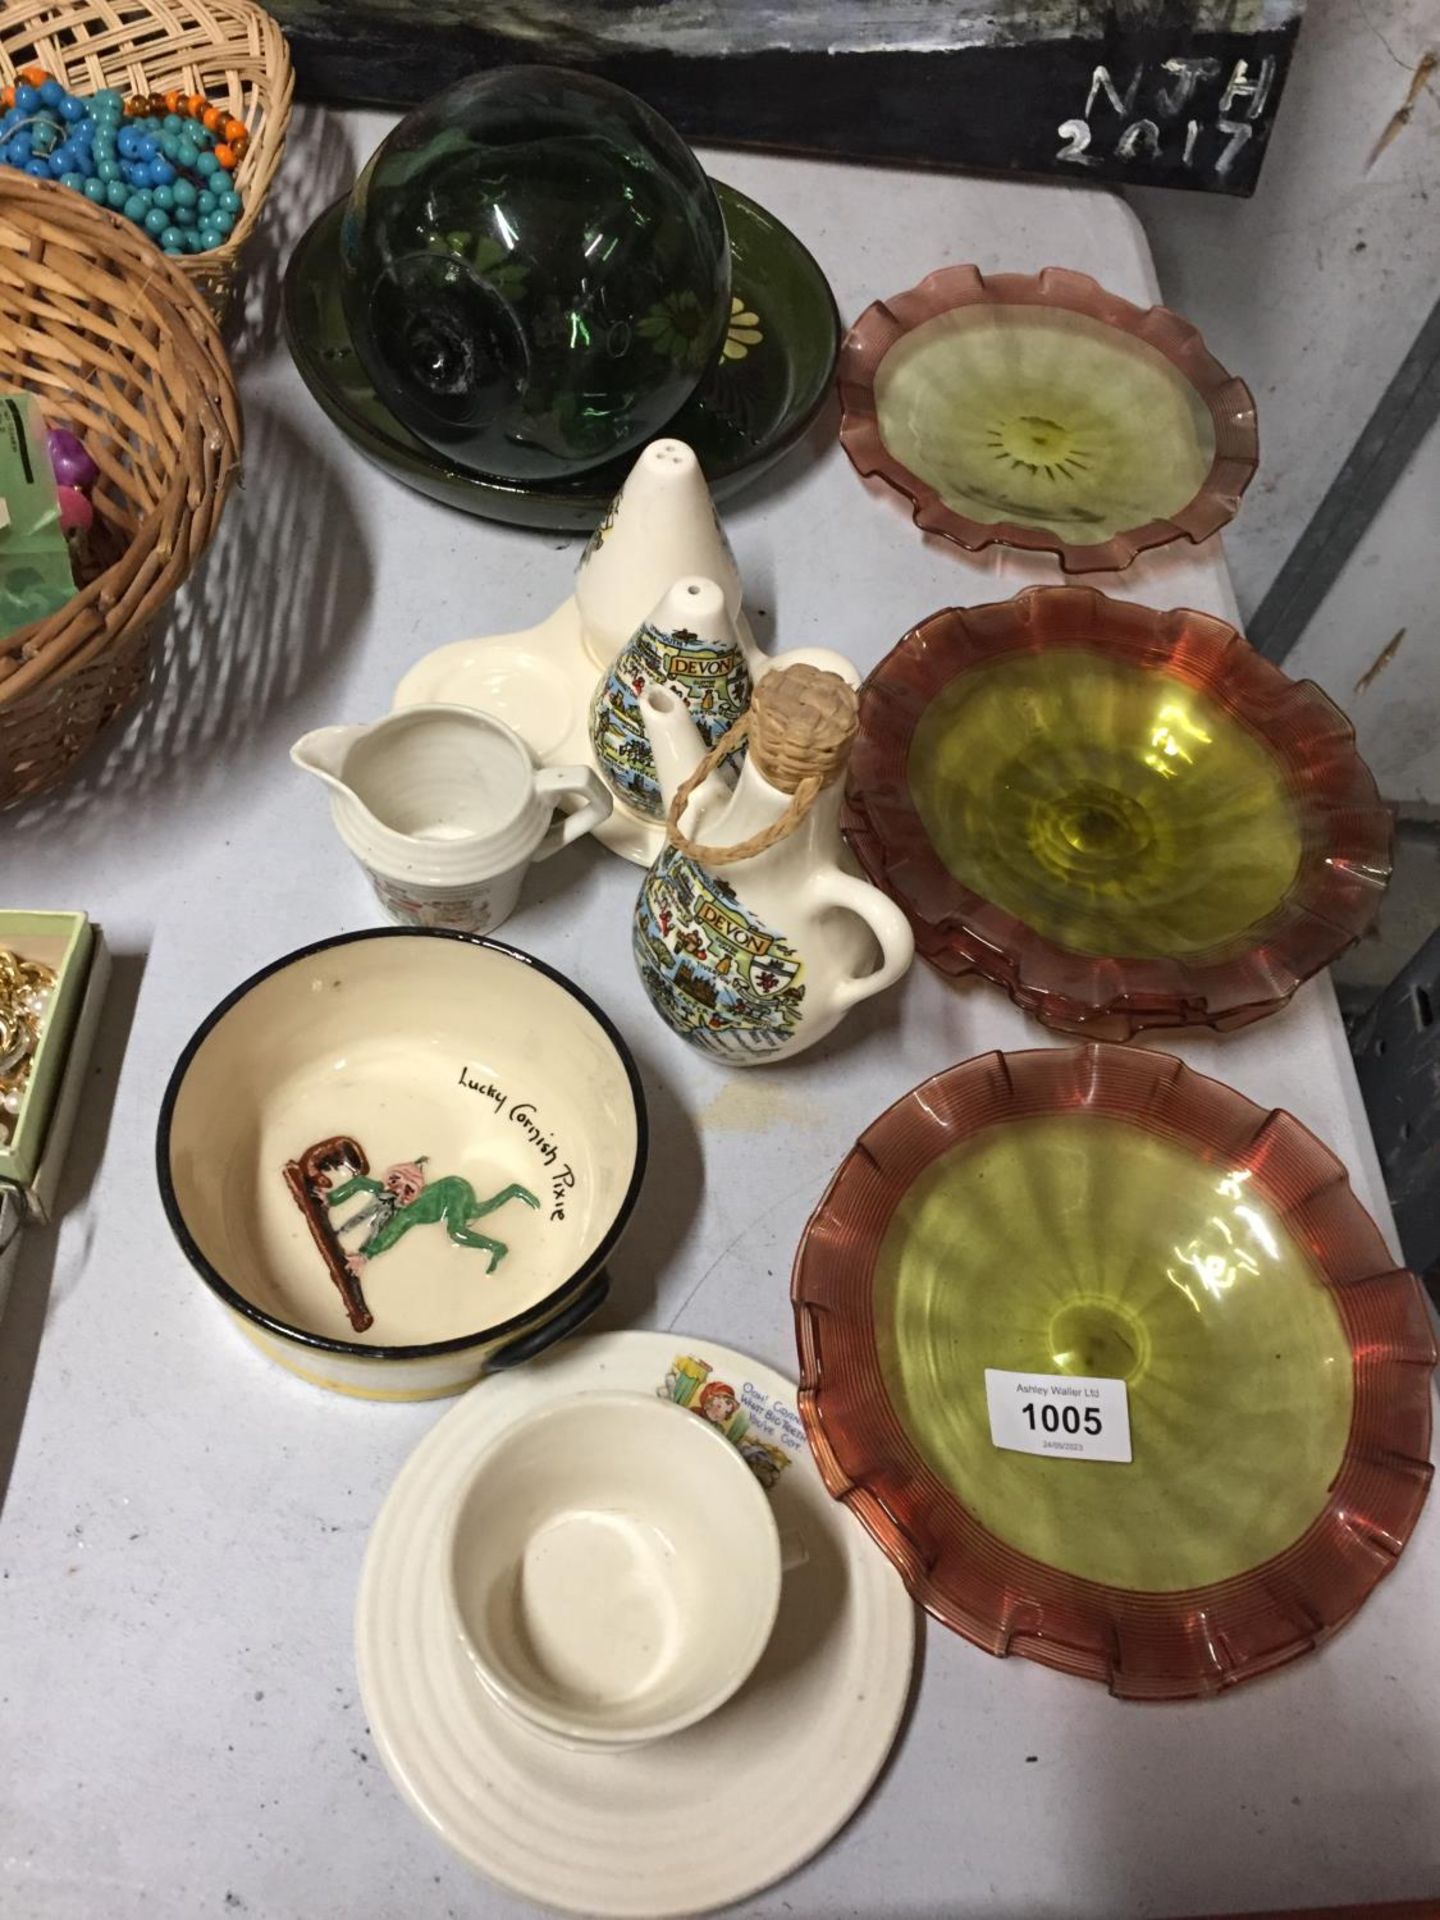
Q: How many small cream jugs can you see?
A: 1